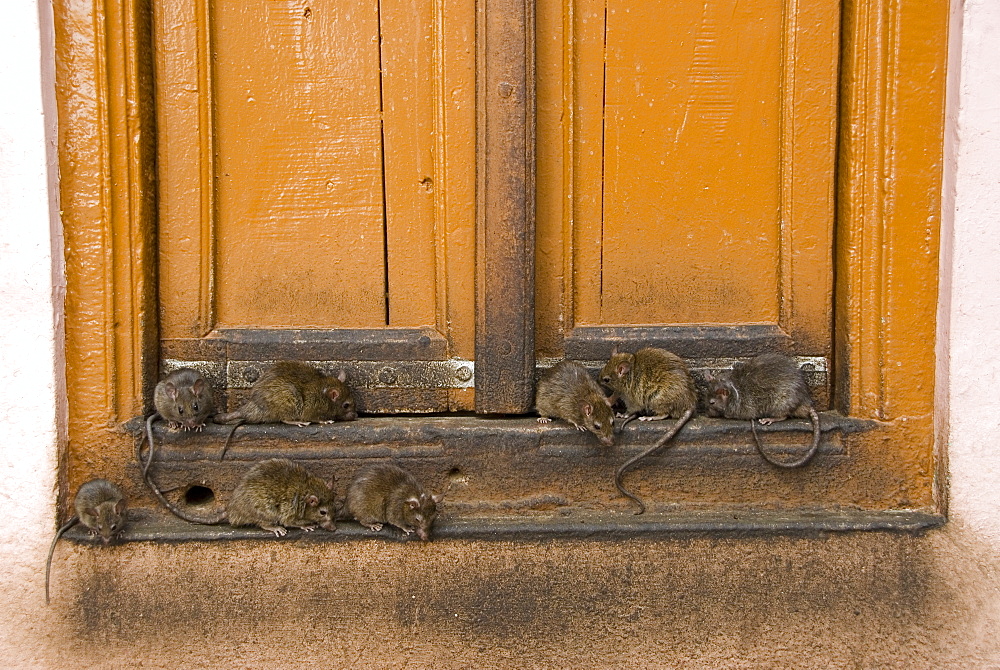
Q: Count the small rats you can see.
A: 2